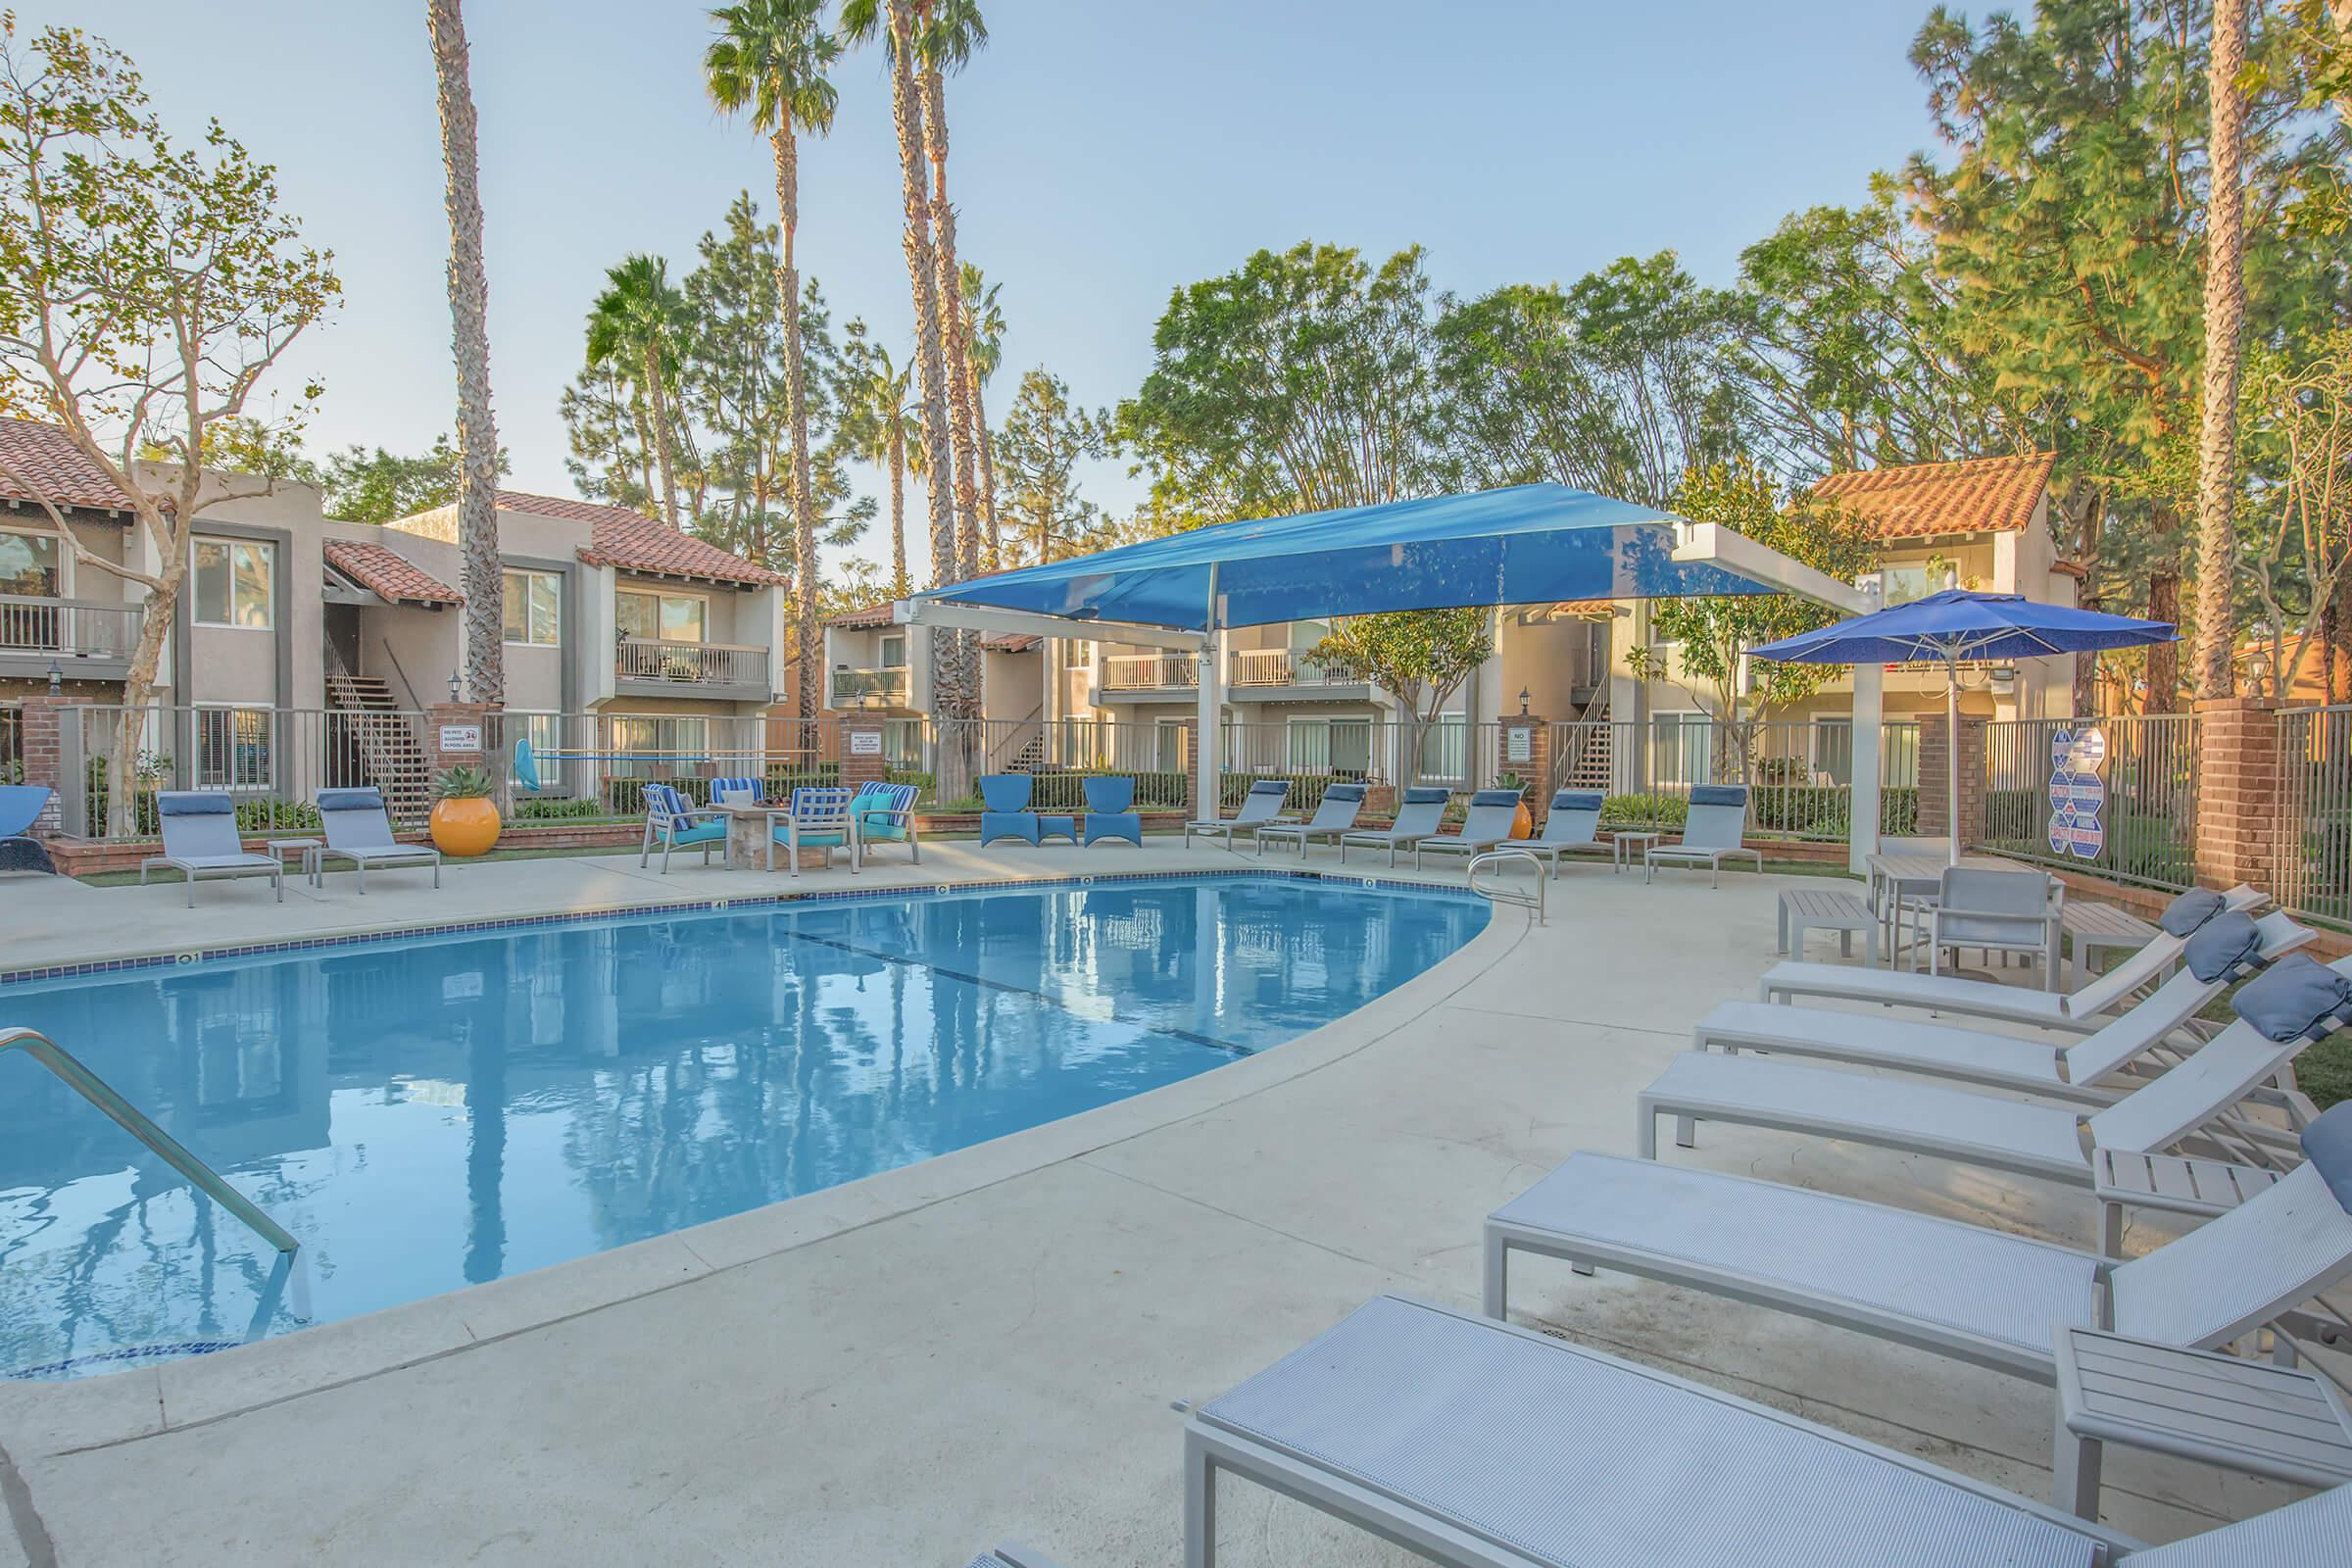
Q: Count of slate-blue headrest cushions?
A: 12